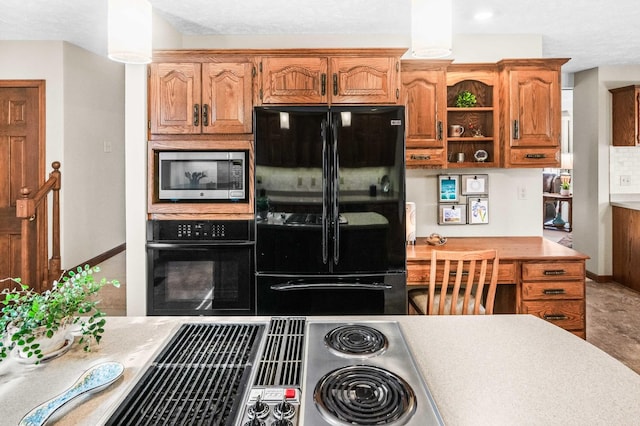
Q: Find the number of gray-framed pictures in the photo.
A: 4